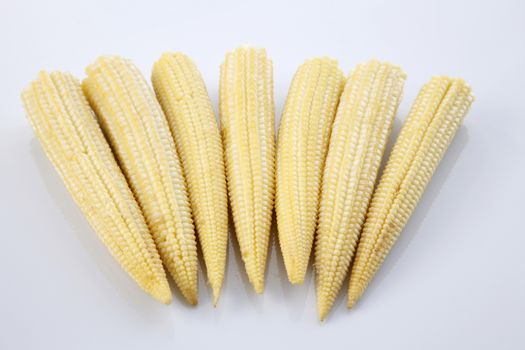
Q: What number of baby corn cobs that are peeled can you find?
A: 7